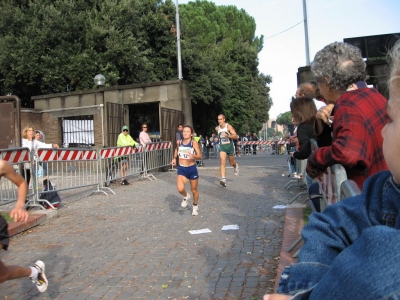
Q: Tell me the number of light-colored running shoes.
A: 5